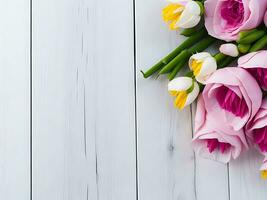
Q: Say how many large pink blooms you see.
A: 5